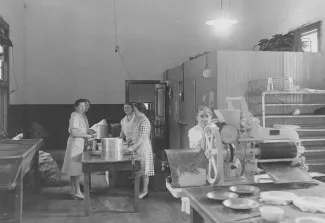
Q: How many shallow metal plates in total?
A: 3